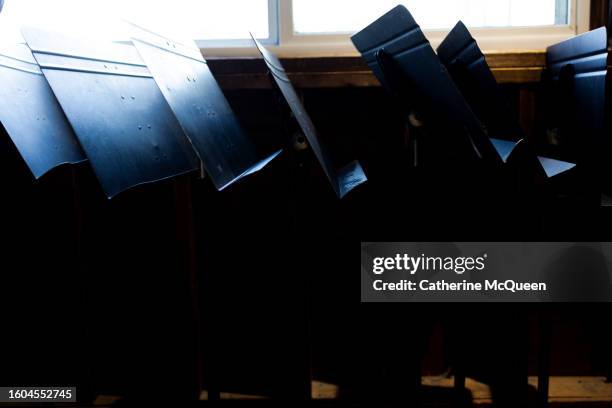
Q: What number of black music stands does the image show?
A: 7